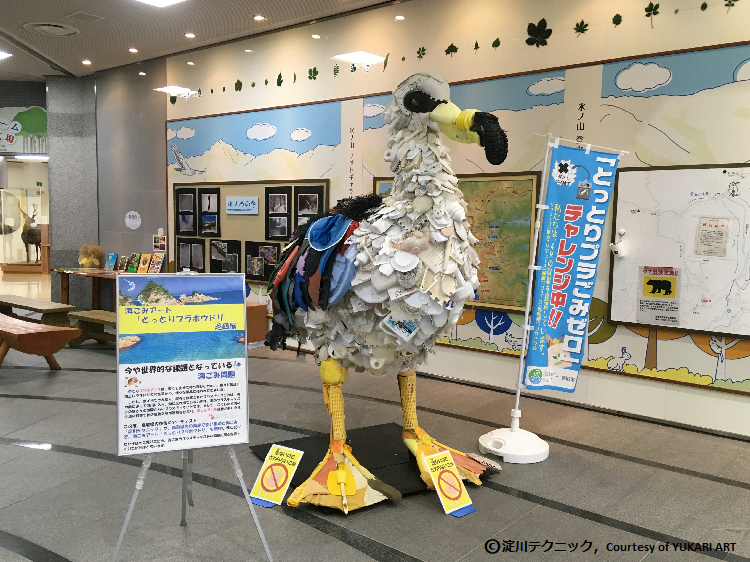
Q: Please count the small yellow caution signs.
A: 2